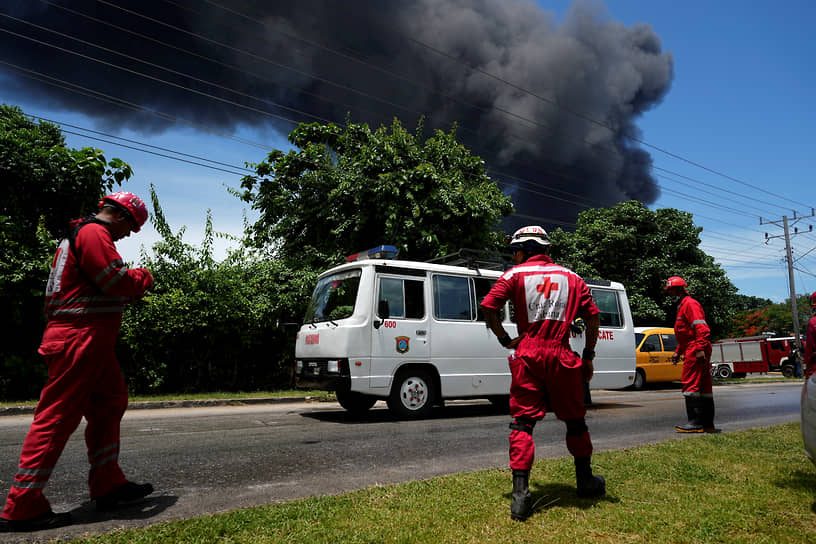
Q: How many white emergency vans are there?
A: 1